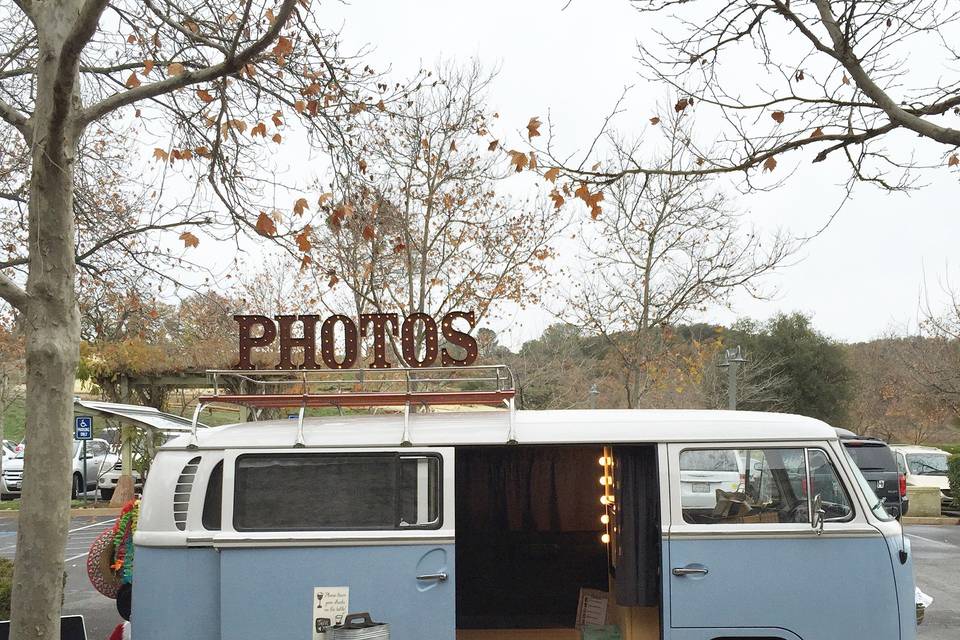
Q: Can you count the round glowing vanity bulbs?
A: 5